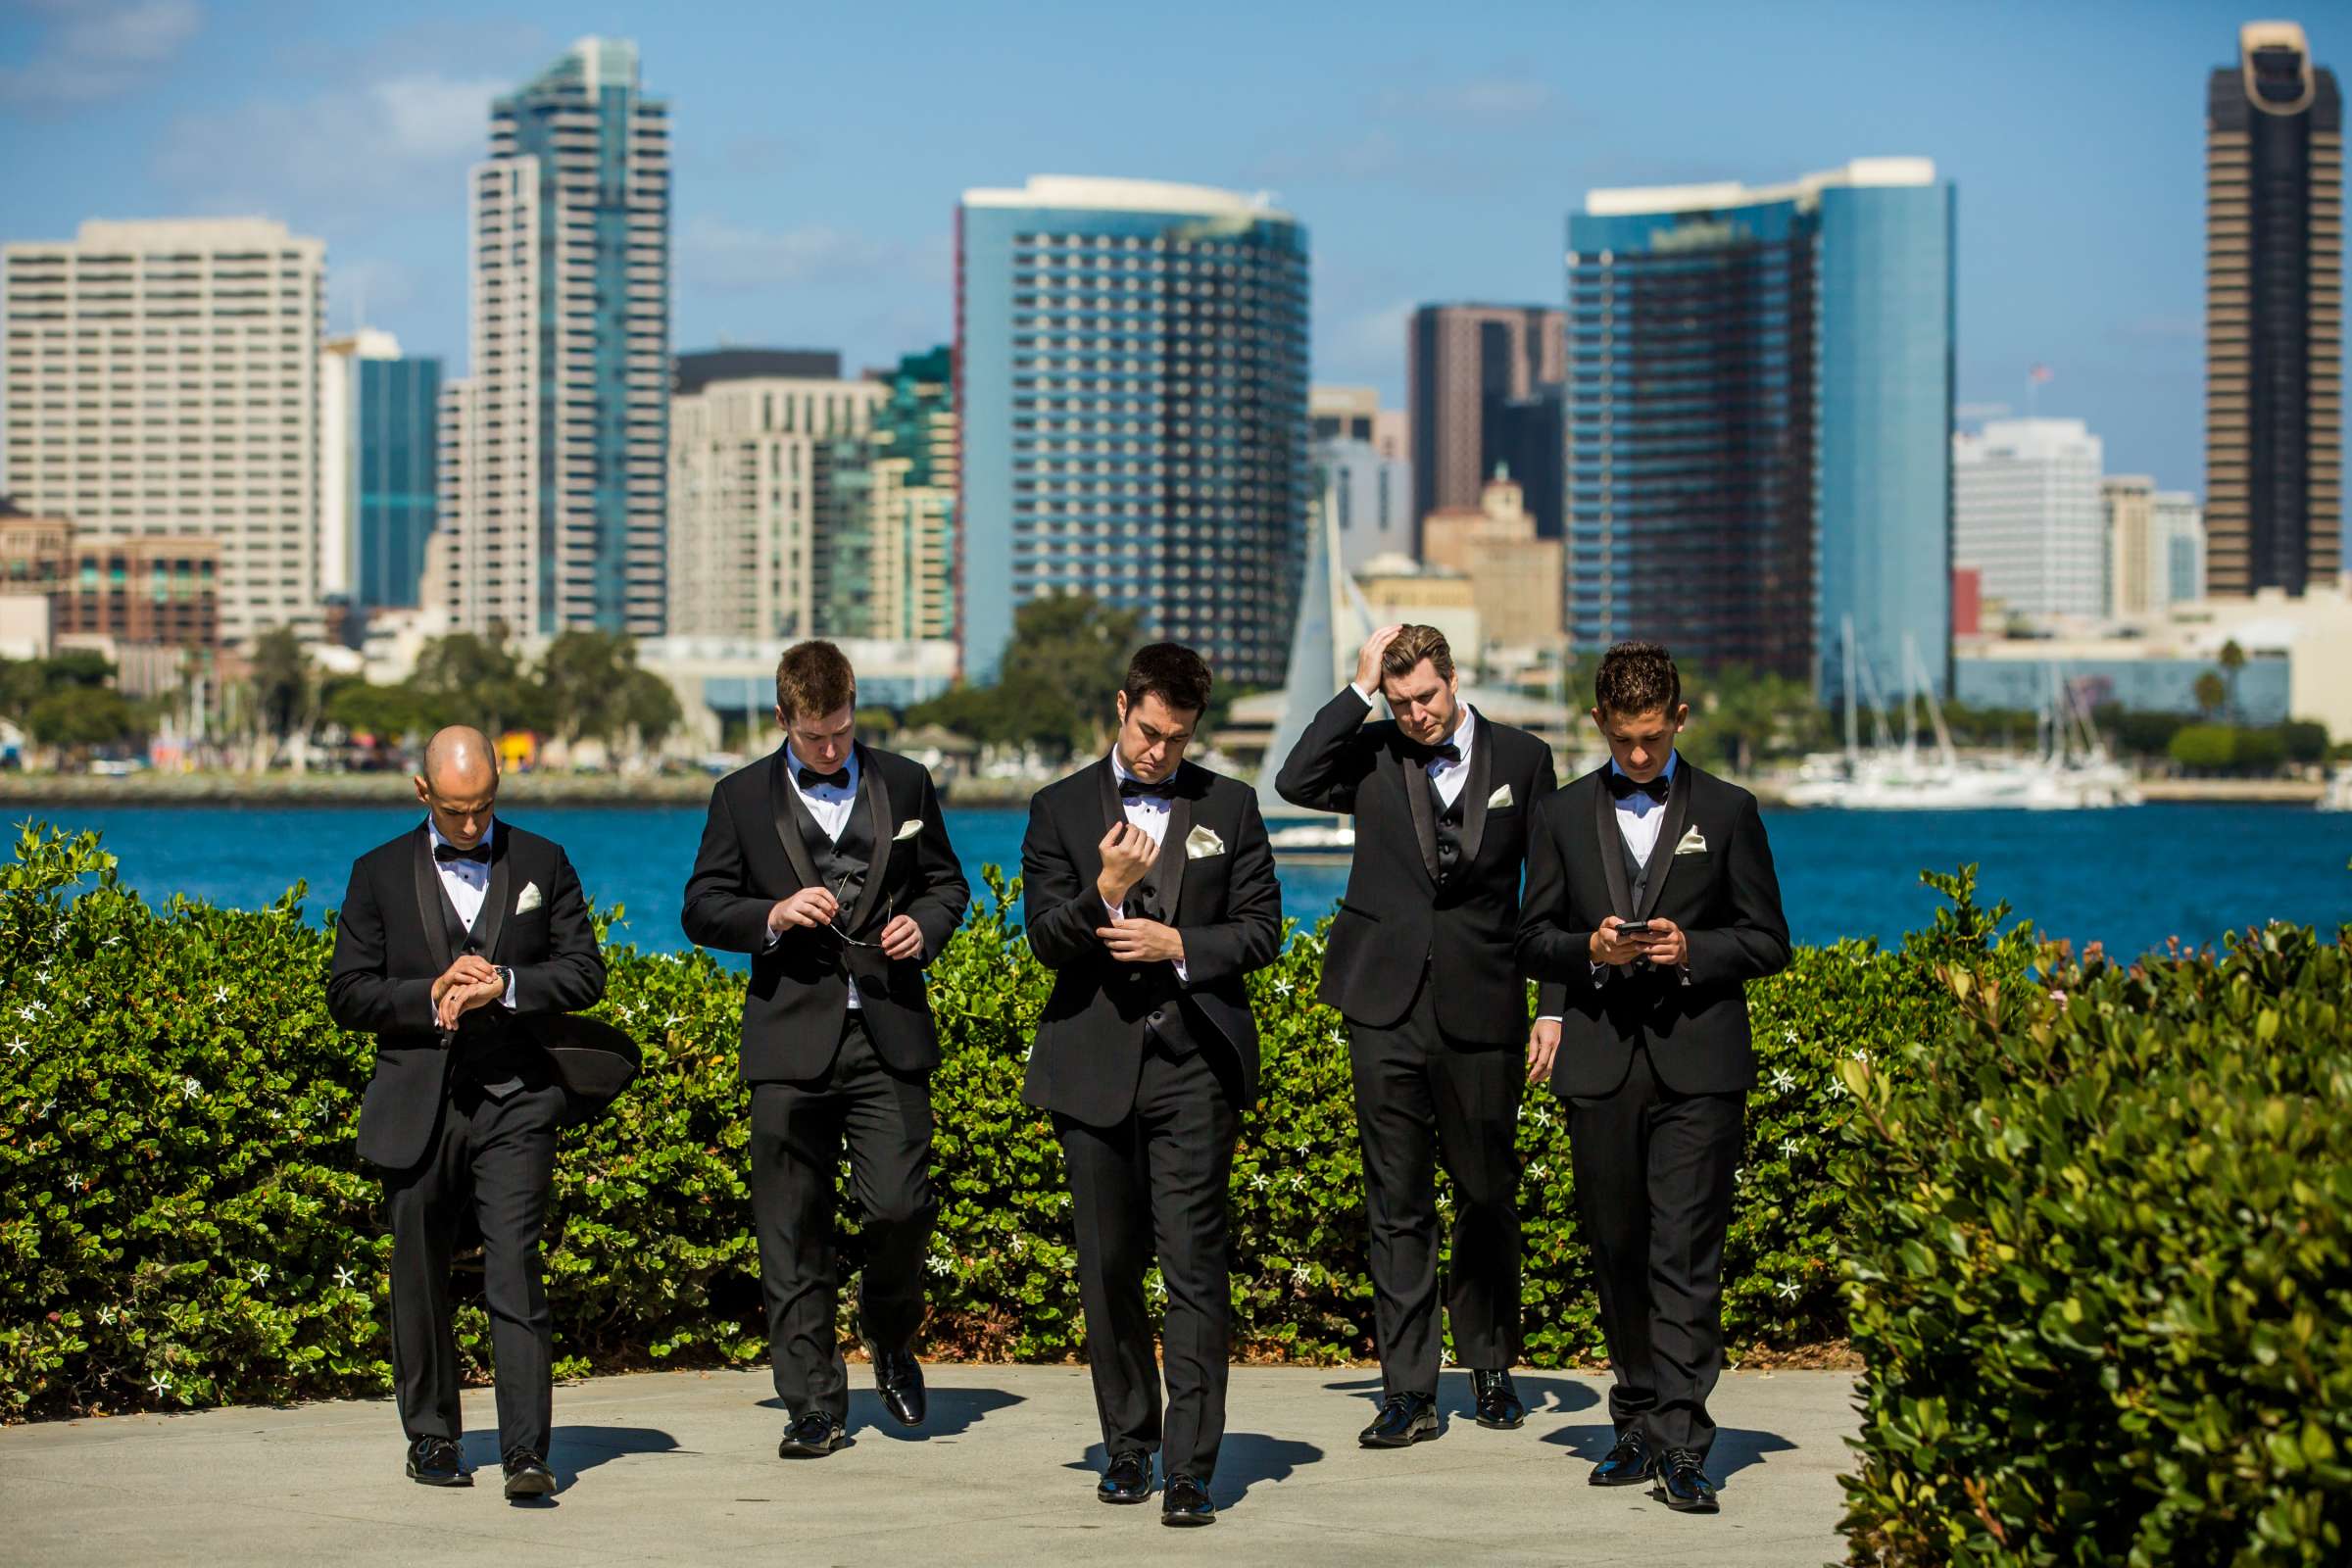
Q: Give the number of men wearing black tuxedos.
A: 5